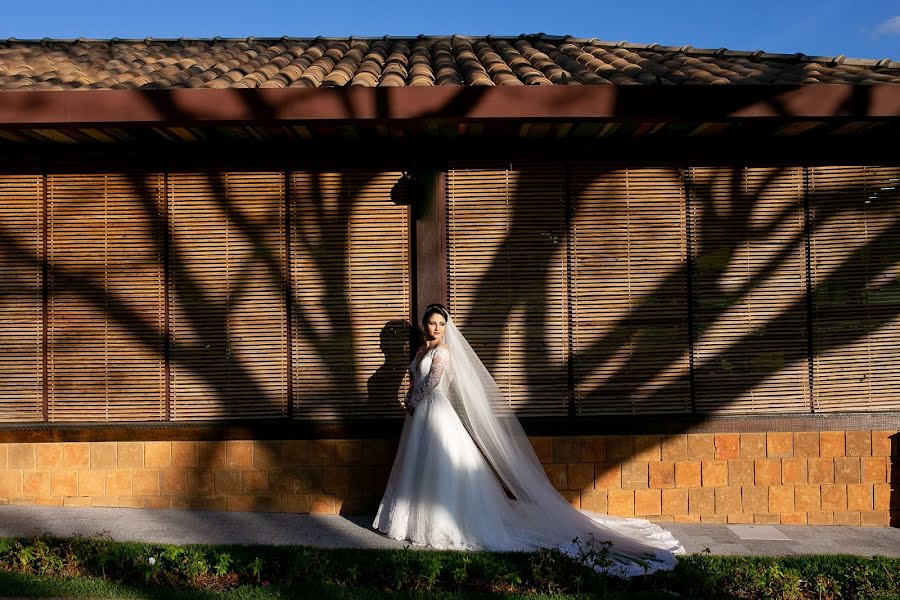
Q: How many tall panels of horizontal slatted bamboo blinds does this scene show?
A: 8